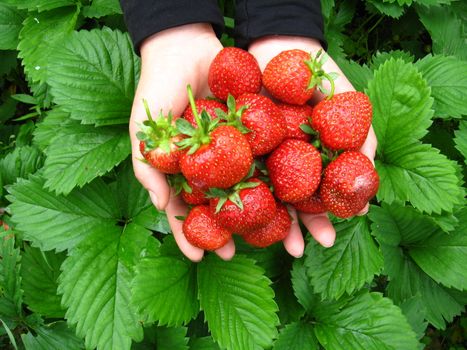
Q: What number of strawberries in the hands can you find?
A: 15